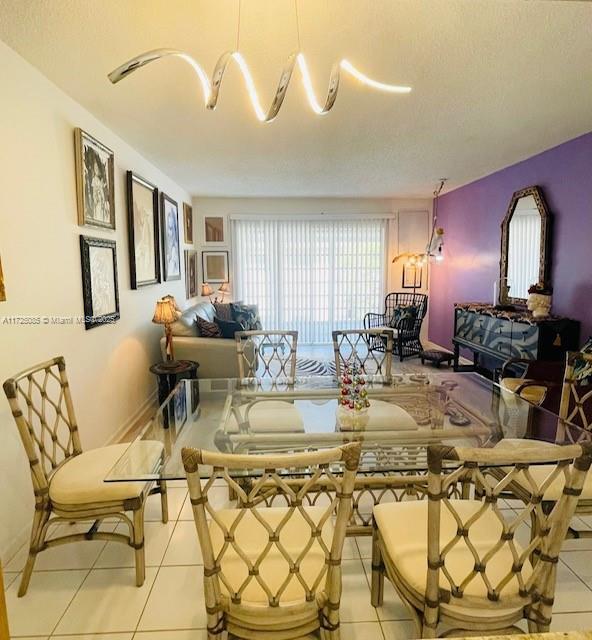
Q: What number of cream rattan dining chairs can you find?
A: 6